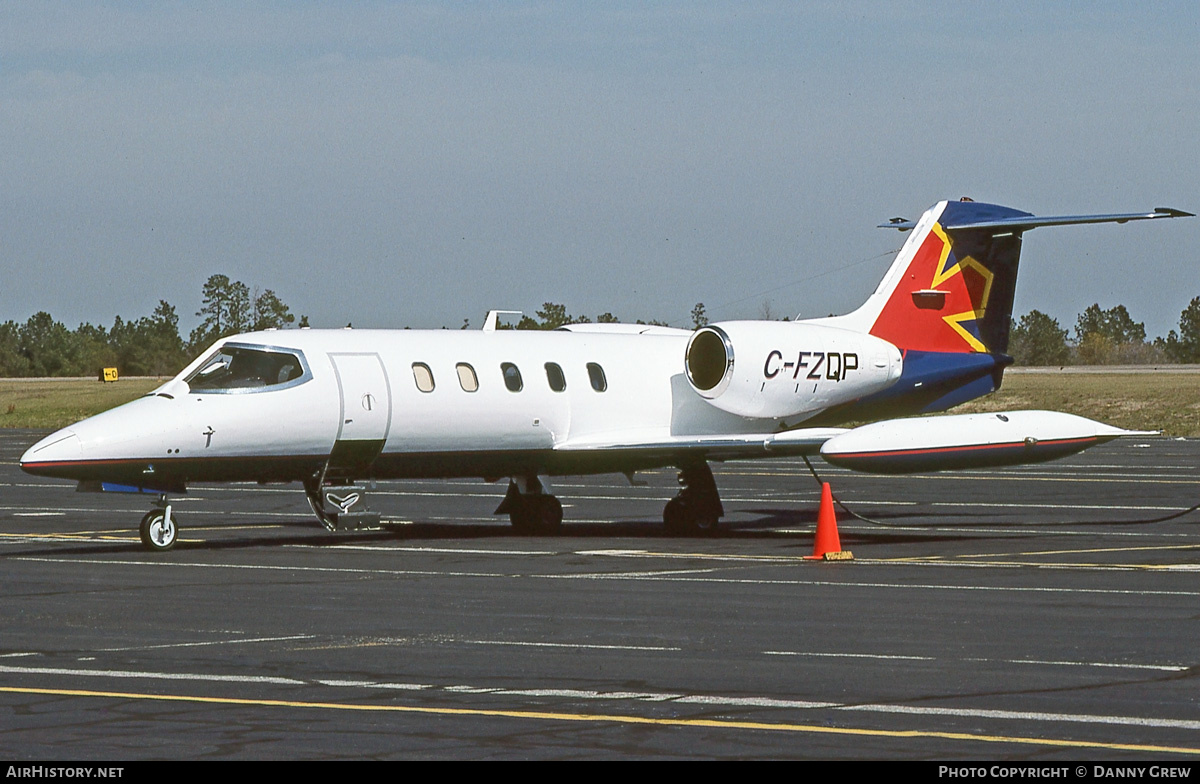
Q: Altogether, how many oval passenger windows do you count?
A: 5